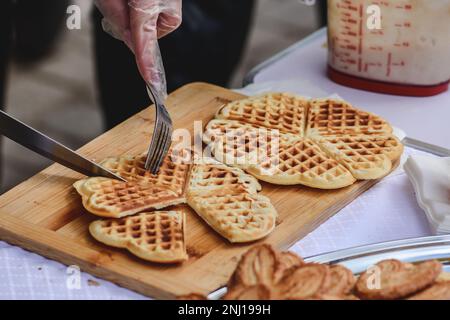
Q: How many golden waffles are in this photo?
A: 2